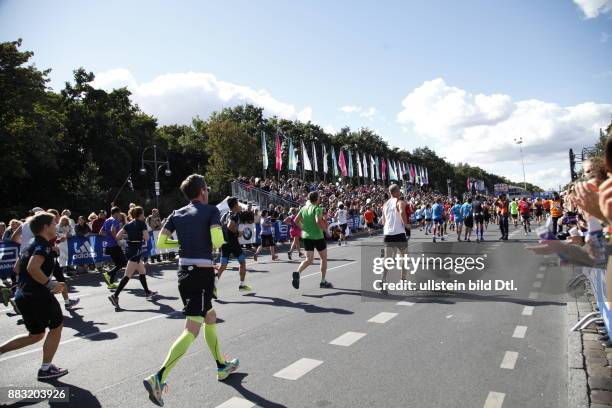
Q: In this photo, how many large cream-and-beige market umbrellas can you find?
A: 0